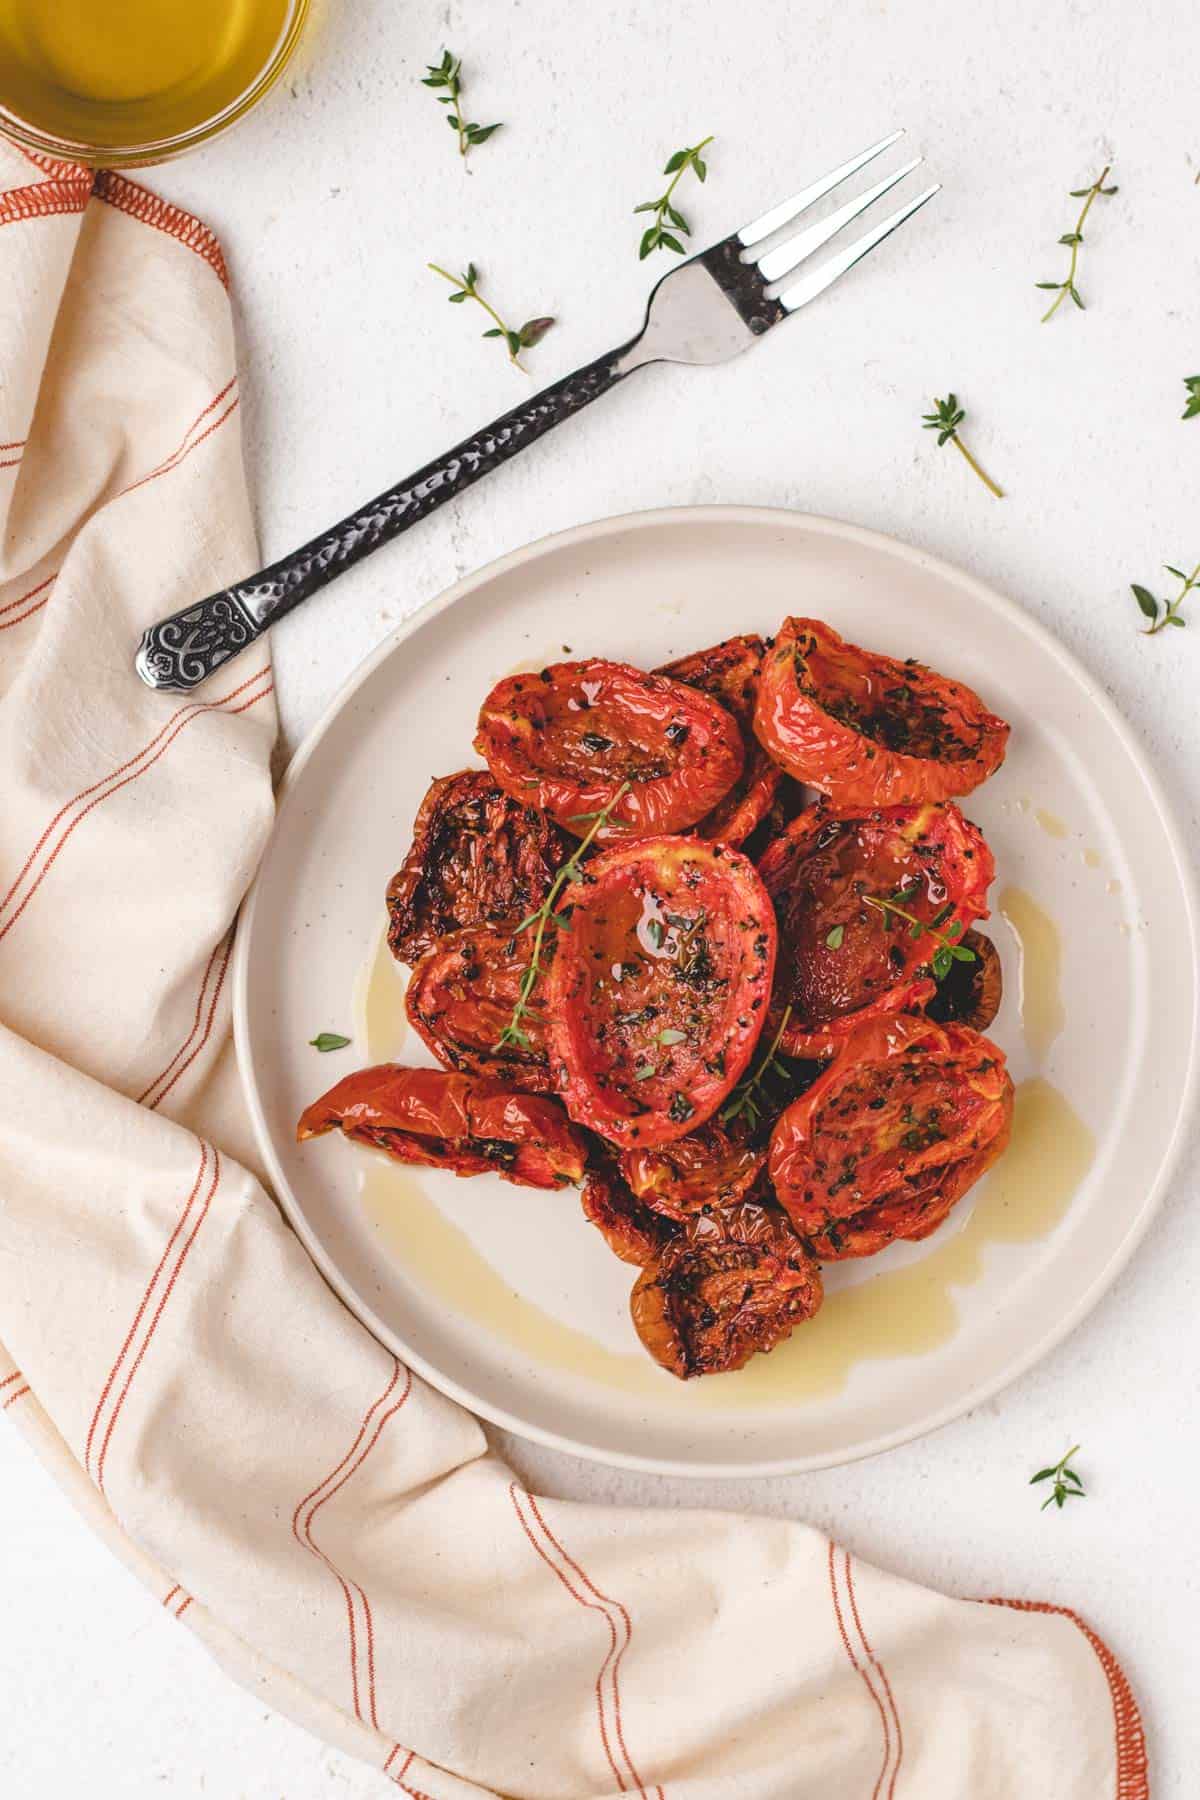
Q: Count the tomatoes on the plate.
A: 13